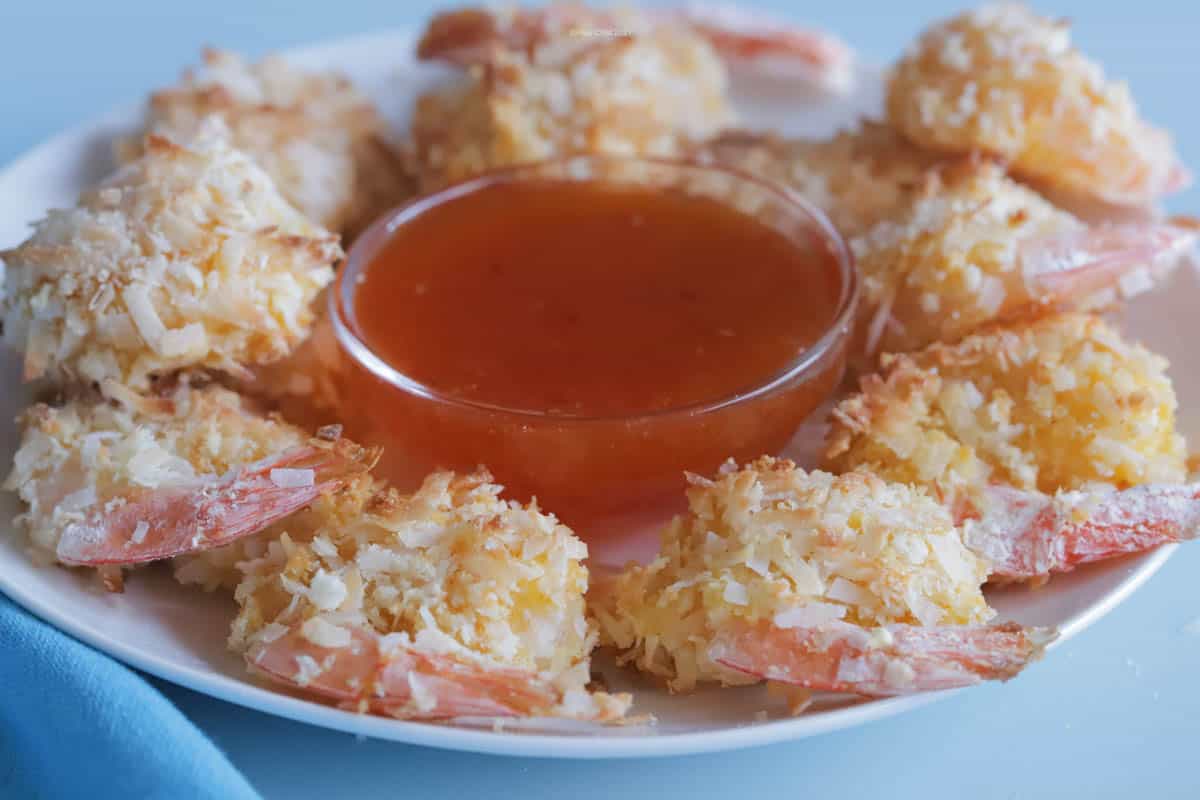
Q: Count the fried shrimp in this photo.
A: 10